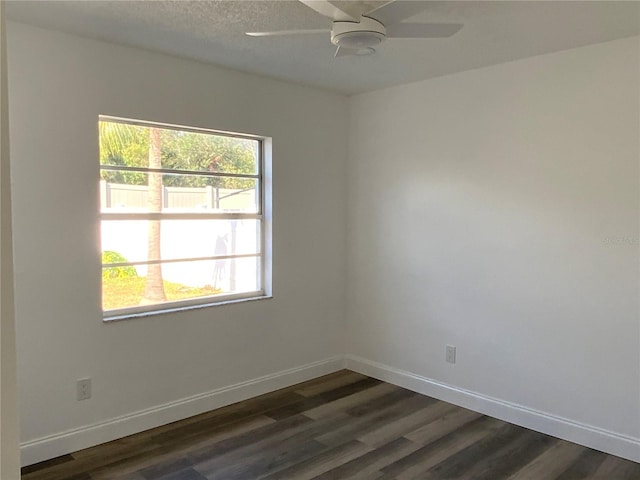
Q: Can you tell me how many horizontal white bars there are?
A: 3